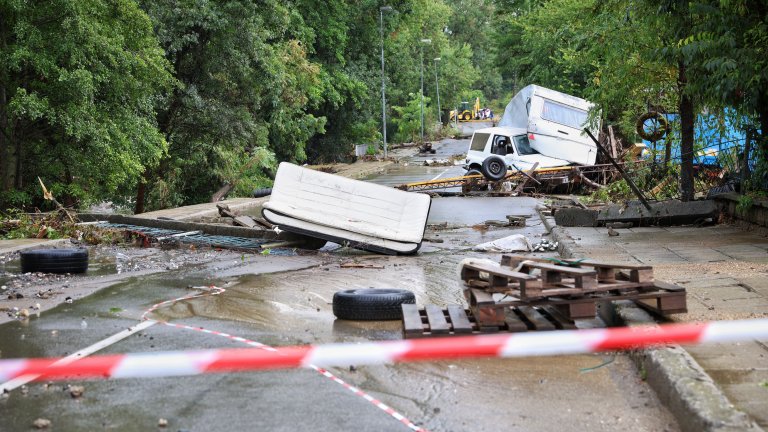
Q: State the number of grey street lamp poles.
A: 3